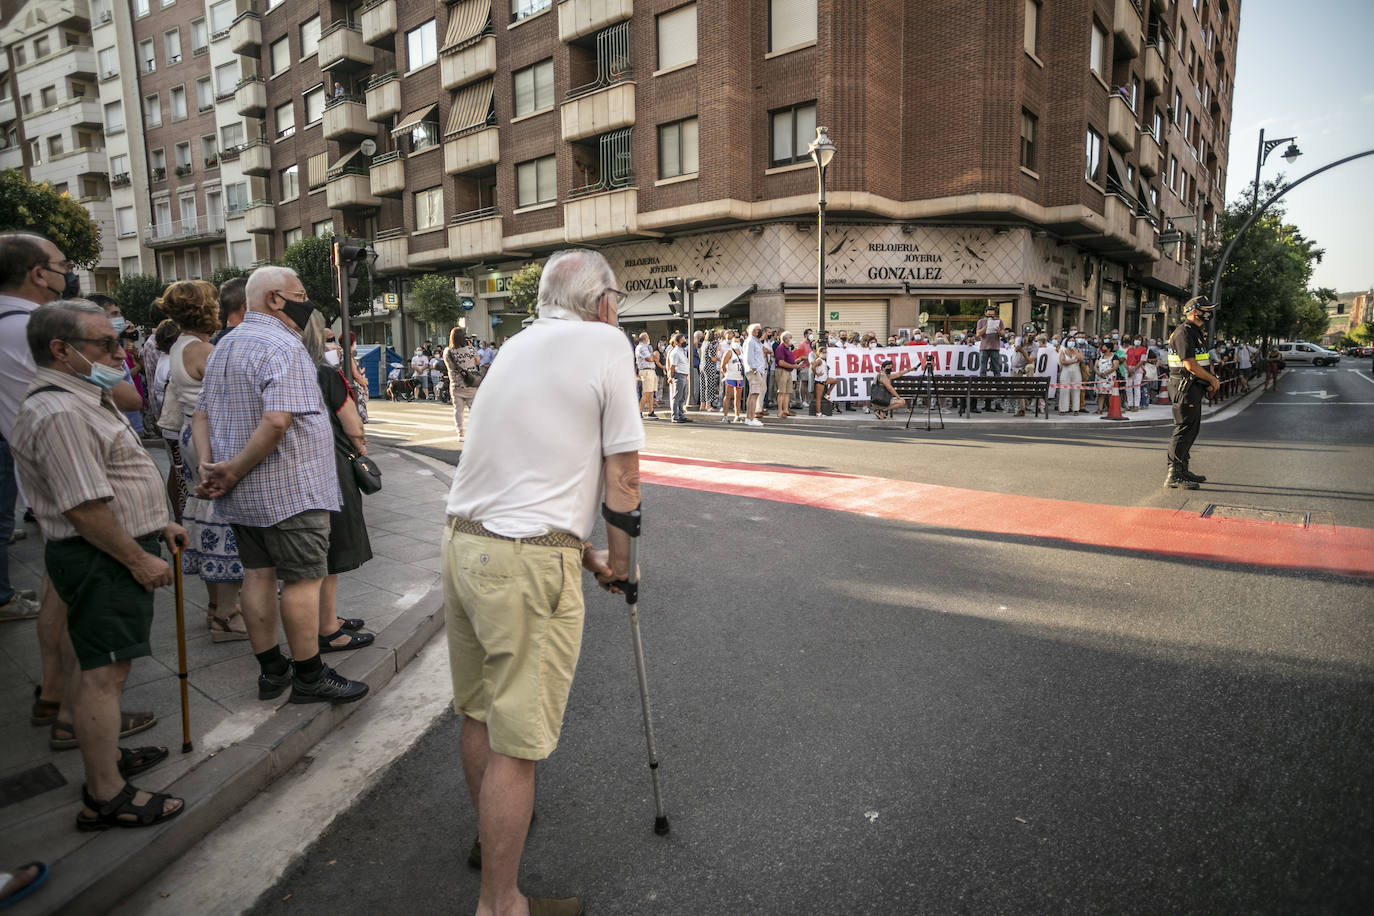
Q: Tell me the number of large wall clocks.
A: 3